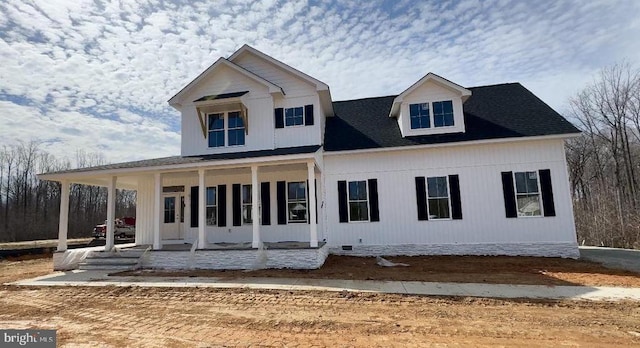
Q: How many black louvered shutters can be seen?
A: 14